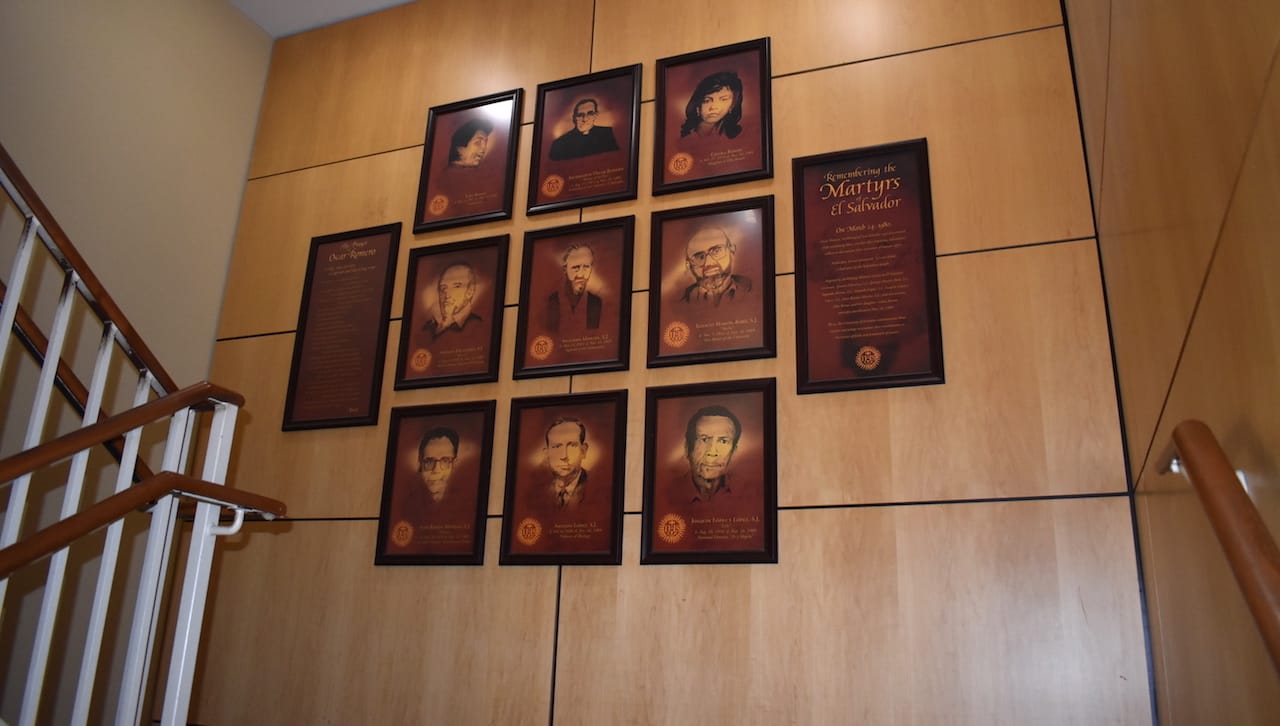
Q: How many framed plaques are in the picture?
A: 11